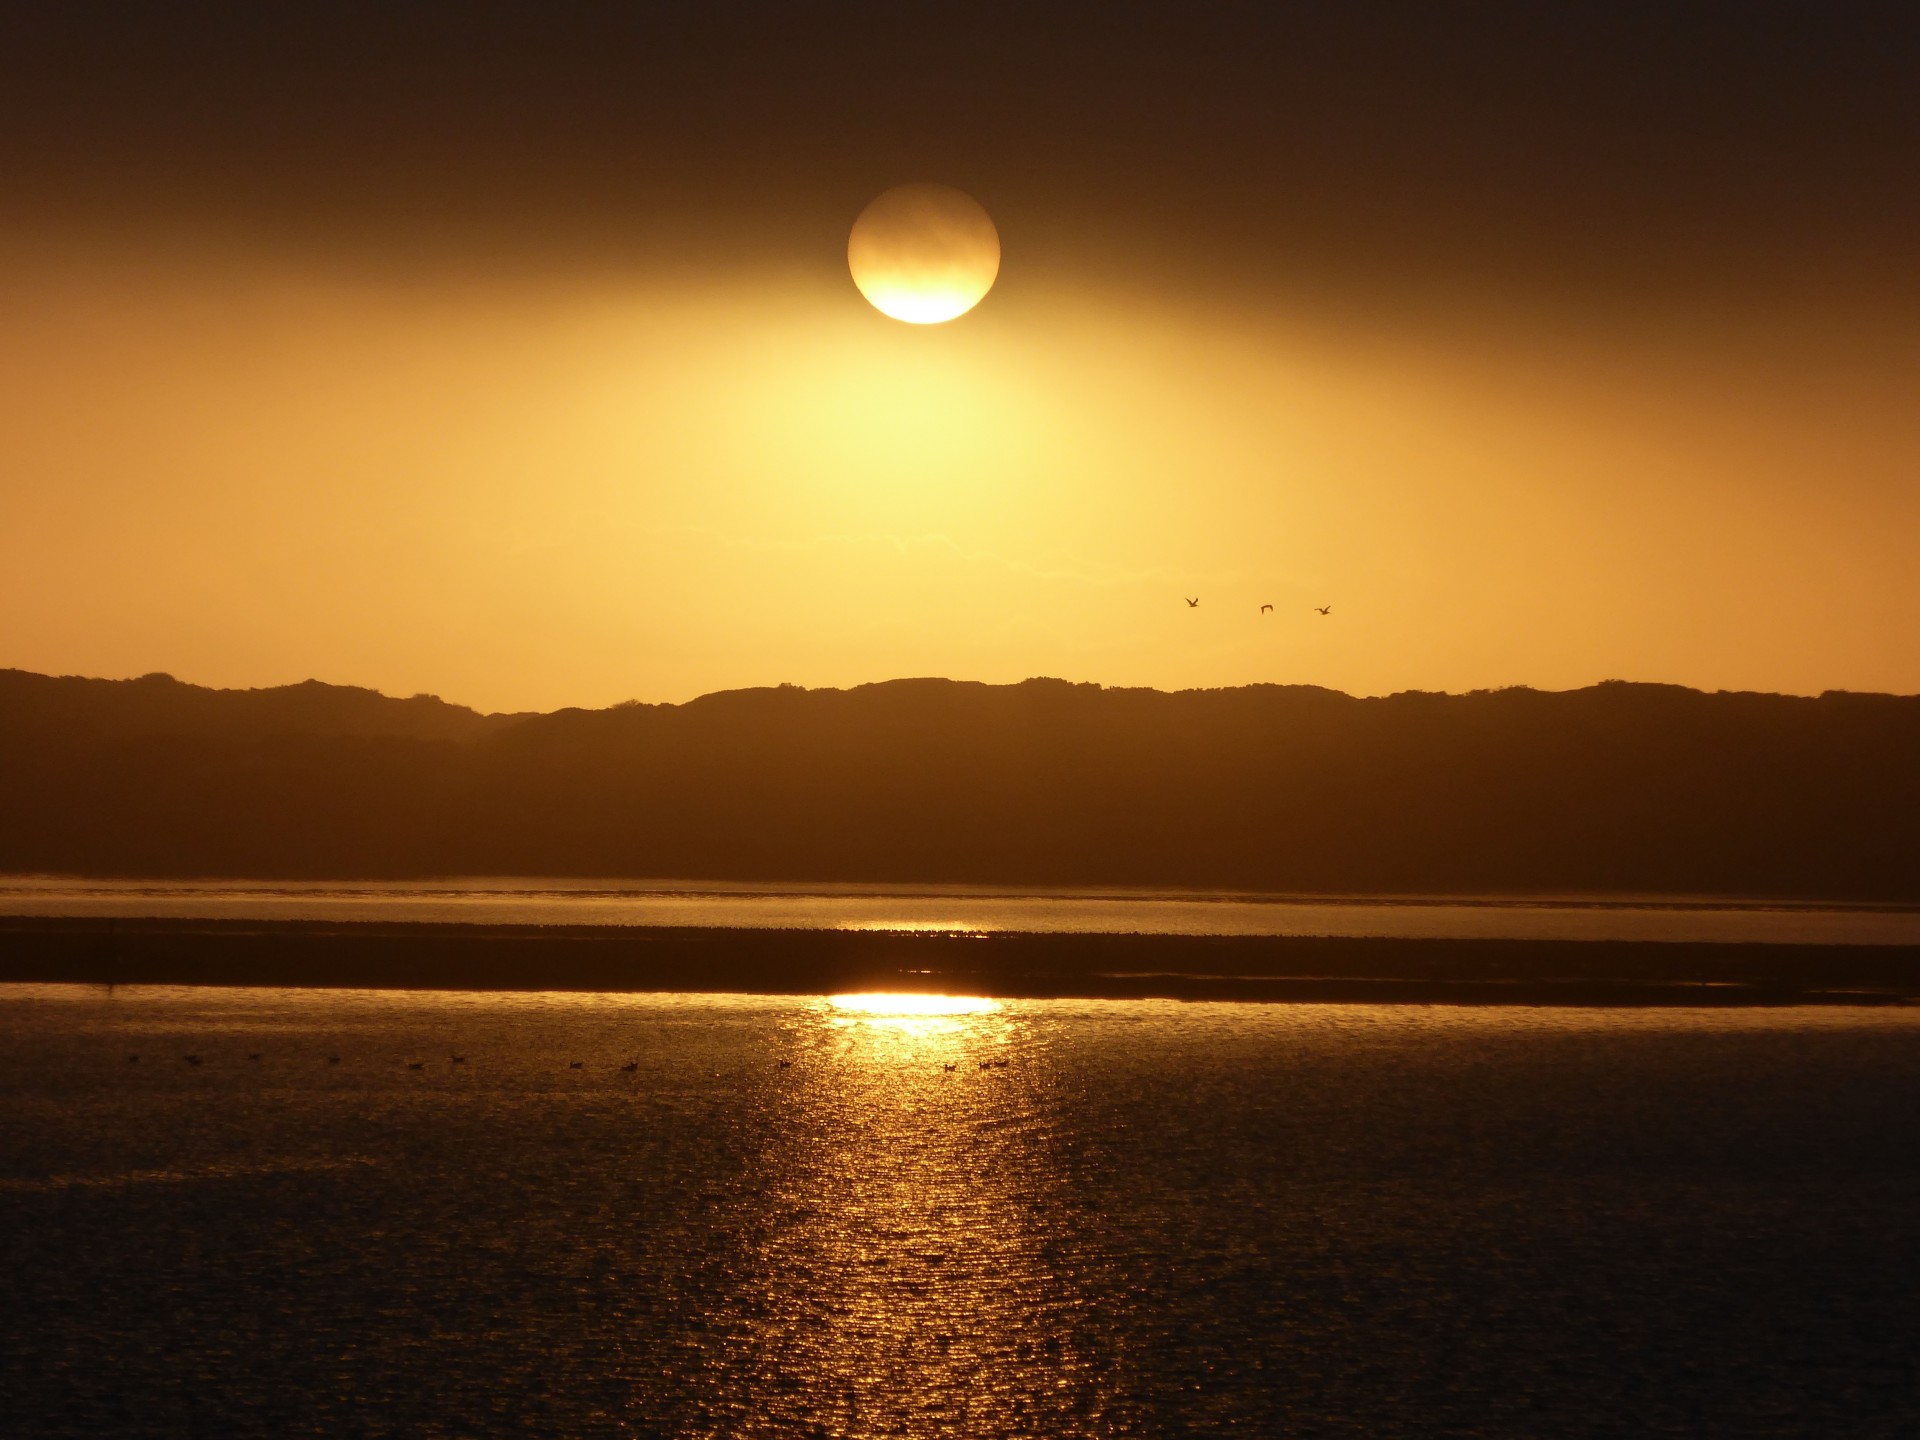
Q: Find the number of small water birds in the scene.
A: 12